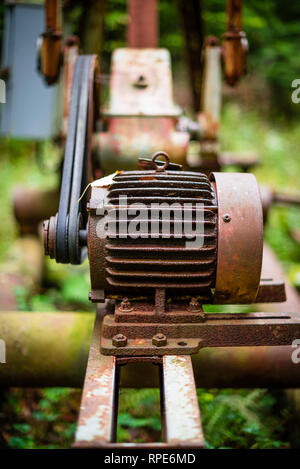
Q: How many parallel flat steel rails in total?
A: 2